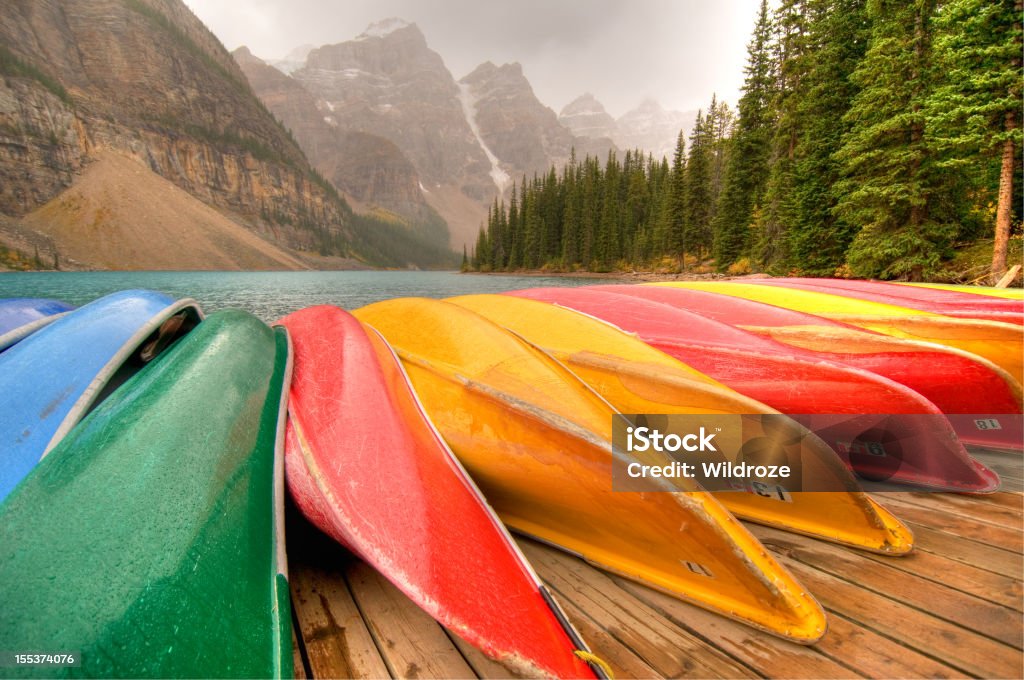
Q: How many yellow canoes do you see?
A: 4